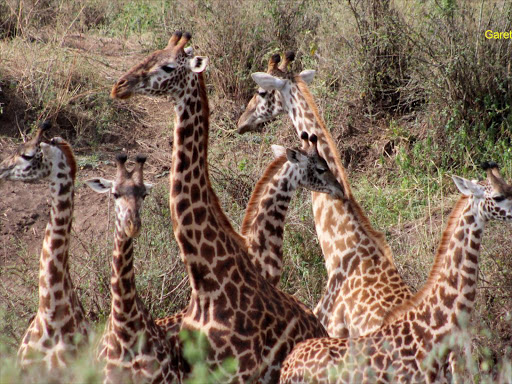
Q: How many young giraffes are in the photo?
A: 4